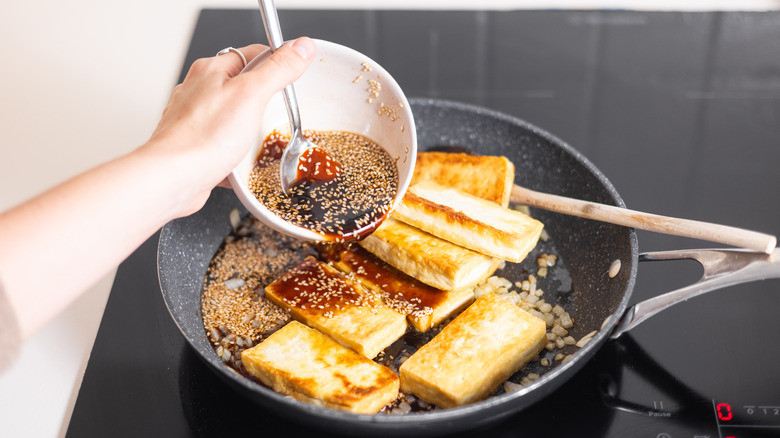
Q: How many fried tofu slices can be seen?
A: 7